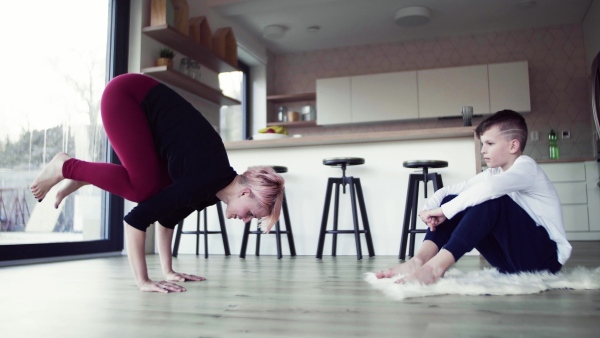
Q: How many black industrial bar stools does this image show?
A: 4